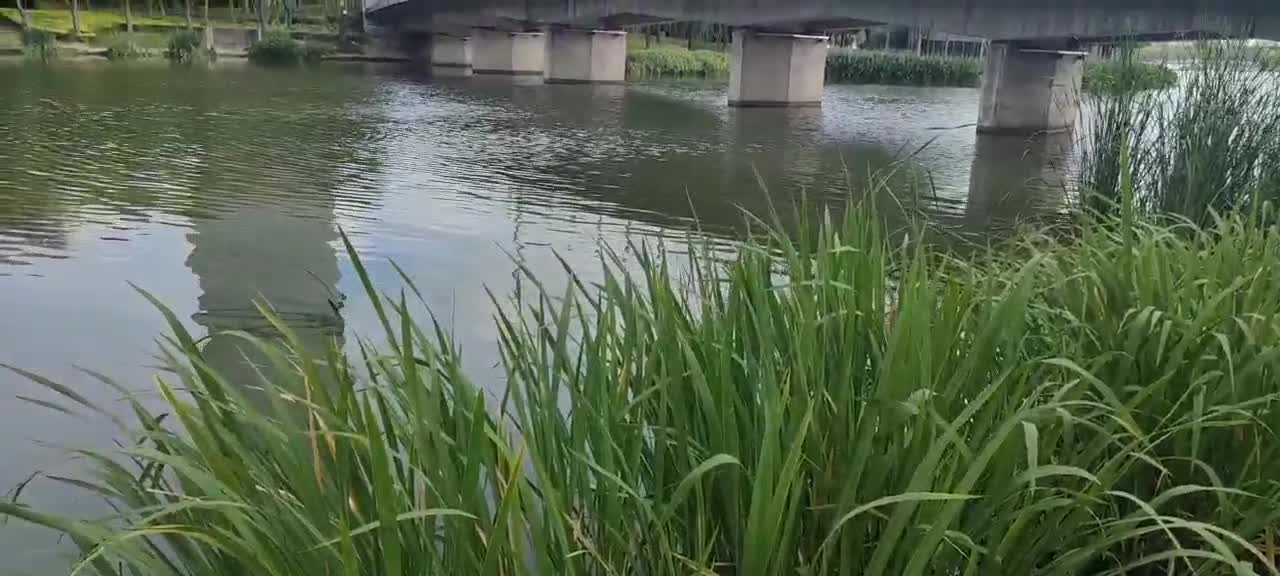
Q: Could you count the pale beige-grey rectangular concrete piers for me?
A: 5